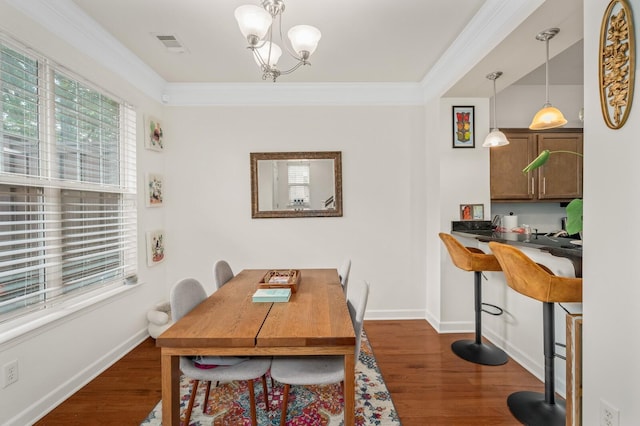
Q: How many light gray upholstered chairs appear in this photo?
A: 4